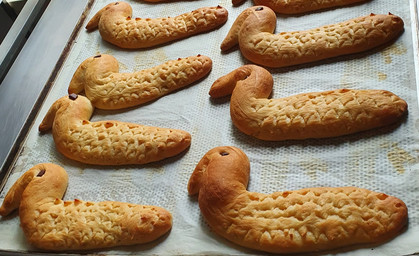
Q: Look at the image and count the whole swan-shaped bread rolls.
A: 7